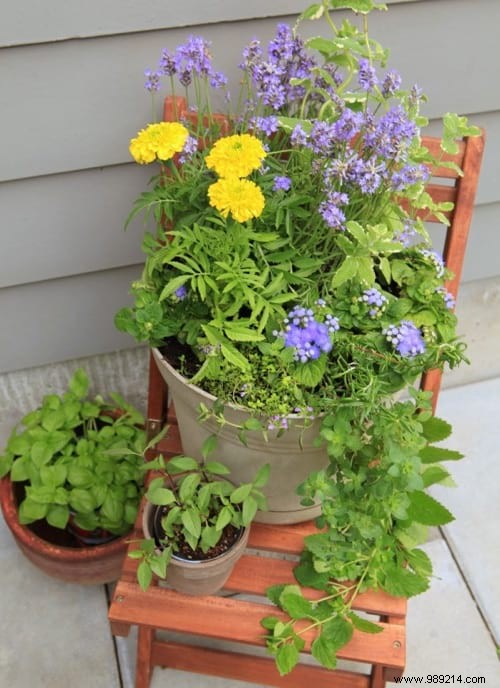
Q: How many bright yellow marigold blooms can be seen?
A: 3